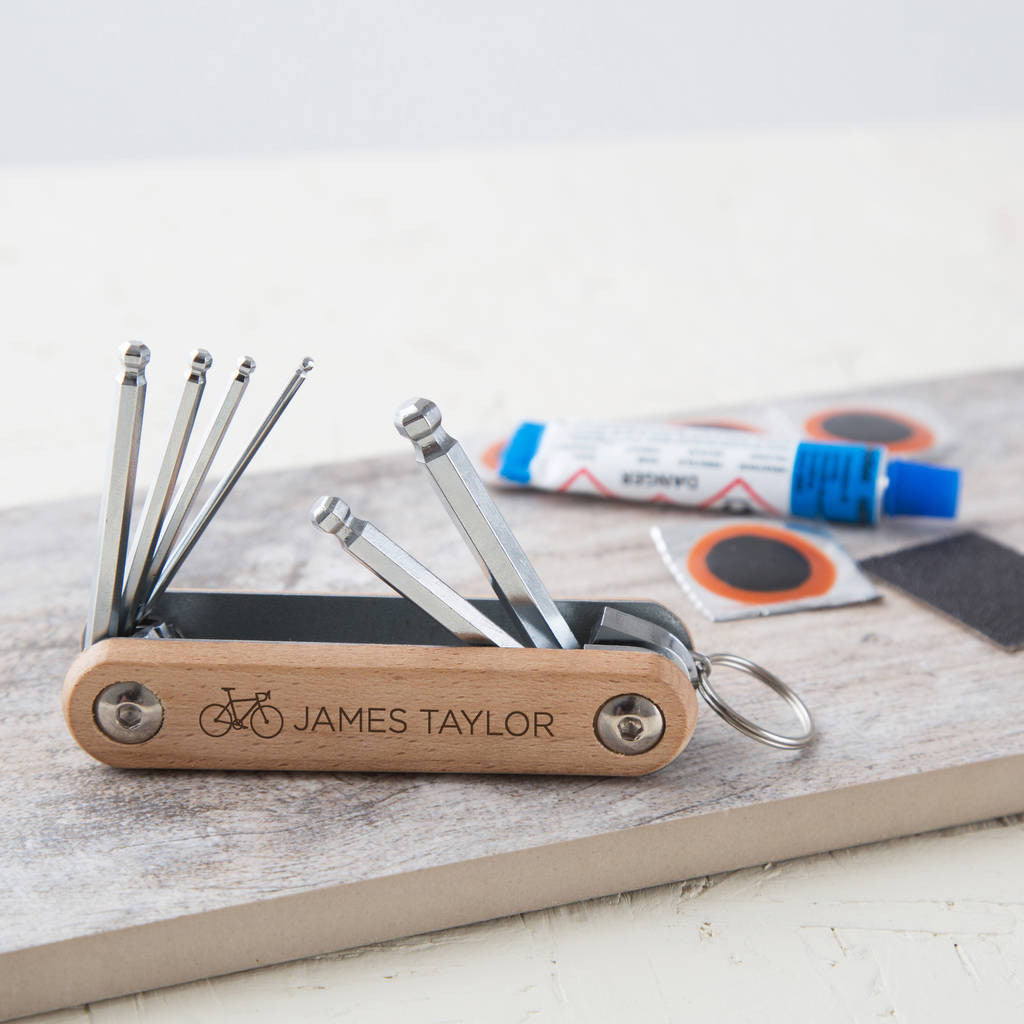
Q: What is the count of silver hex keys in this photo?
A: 6